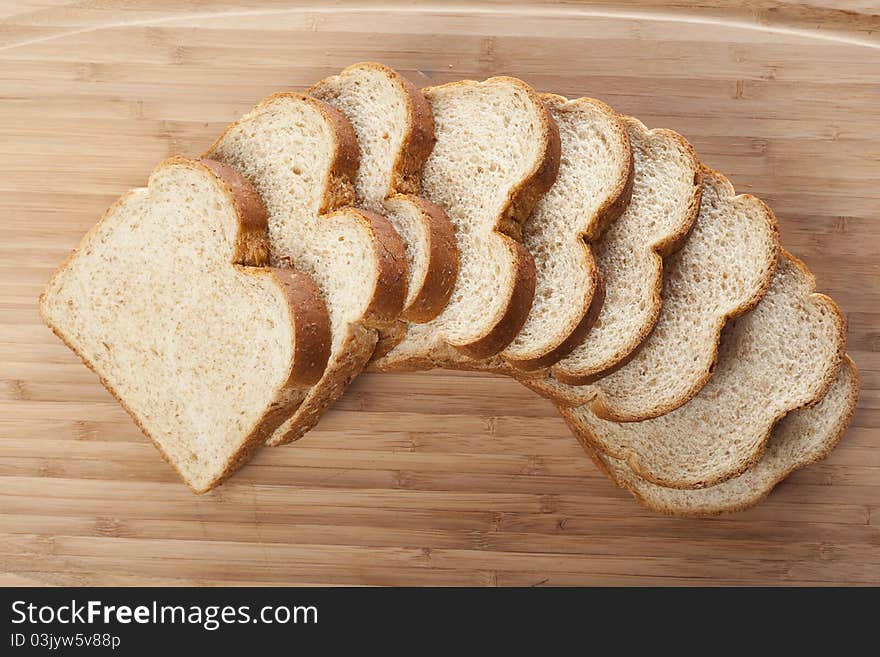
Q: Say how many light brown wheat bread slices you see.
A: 9